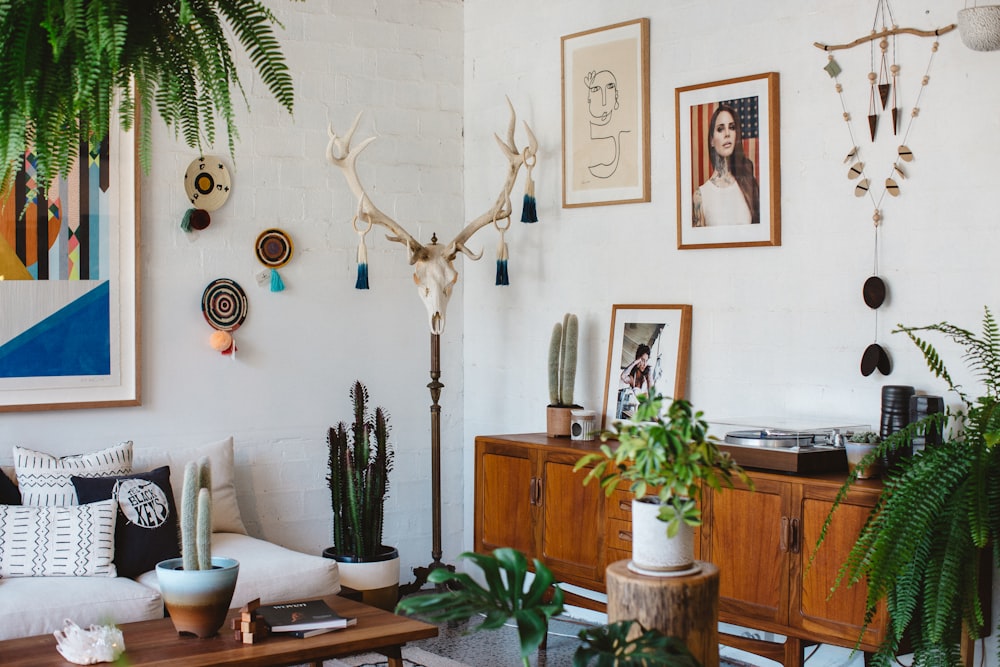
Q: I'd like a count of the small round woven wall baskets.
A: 3